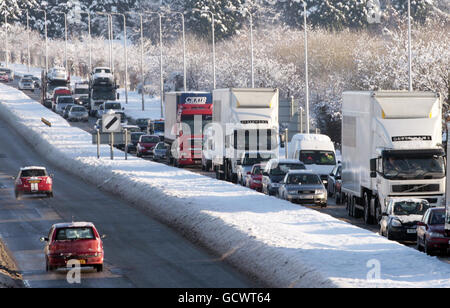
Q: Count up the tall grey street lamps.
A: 15